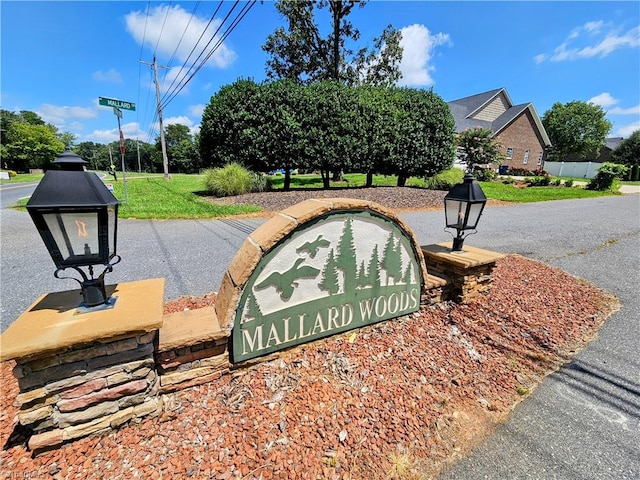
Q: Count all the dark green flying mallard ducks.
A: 2